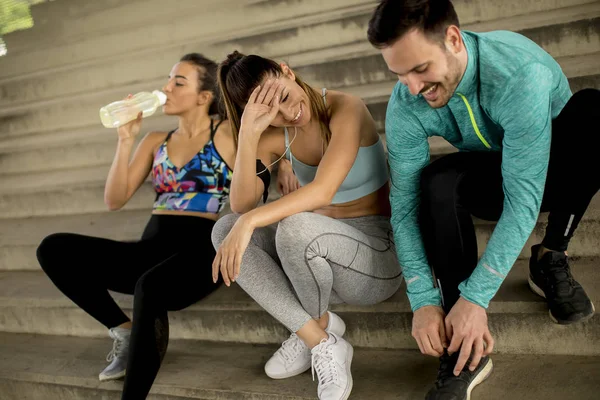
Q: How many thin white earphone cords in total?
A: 1